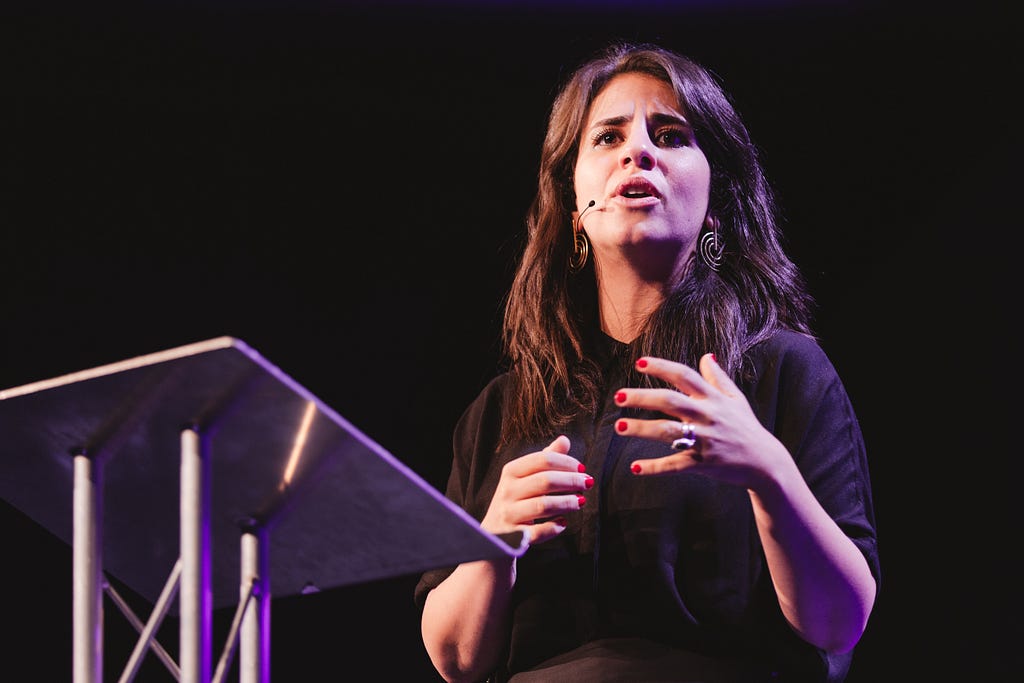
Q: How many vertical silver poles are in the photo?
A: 3